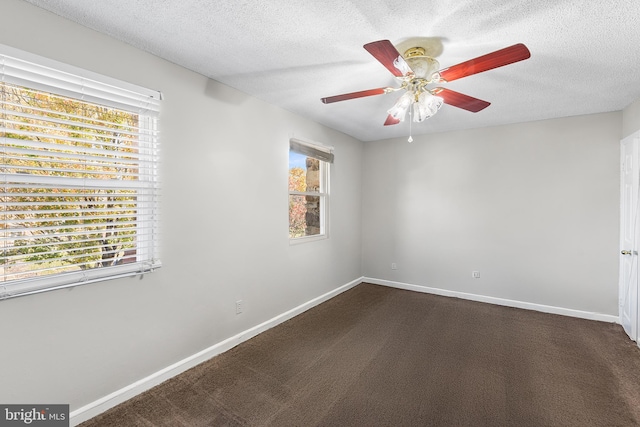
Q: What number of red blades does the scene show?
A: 5